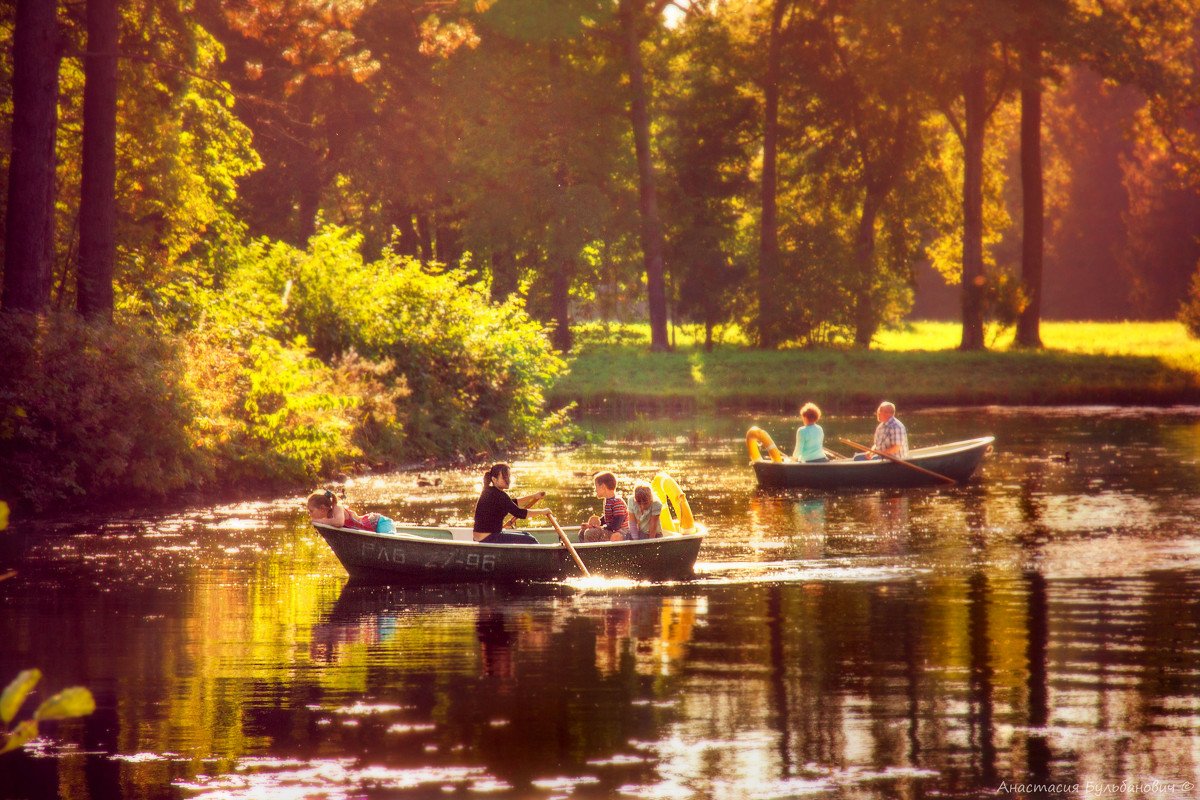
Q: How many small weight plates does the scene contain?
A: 0